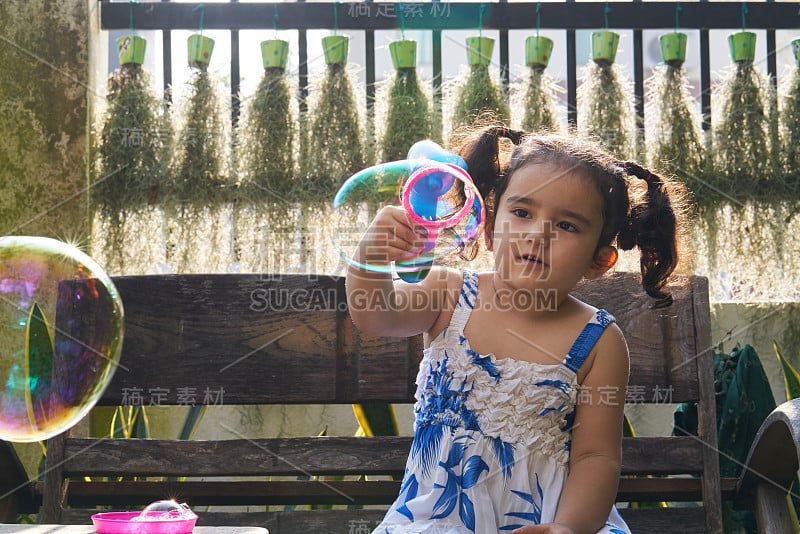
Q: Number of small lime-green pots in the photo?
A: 11